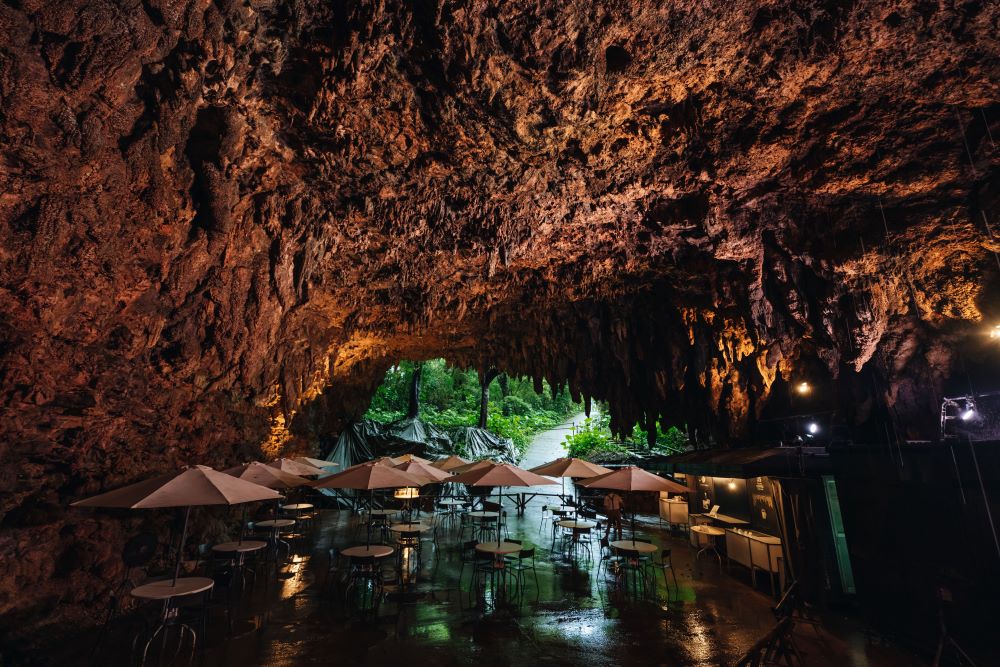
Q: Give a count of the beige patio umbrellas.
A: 13